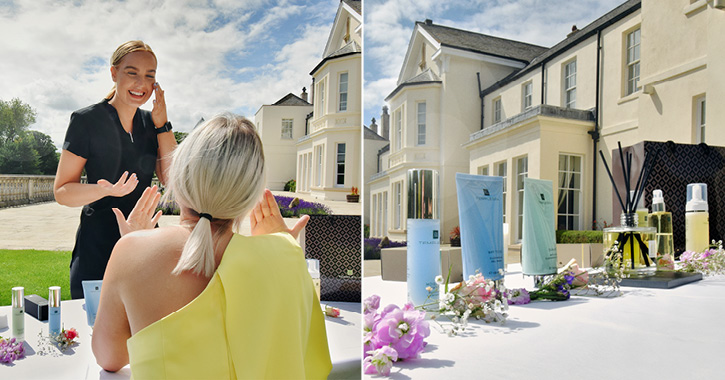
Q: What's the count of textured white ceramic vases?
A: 0